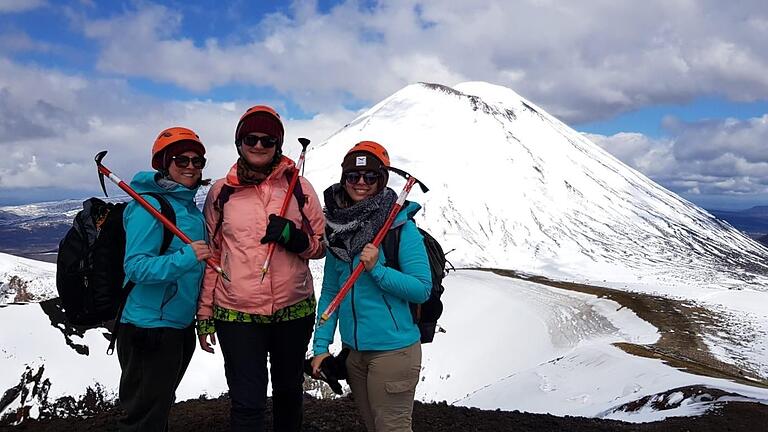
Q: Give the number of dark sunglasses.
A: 3